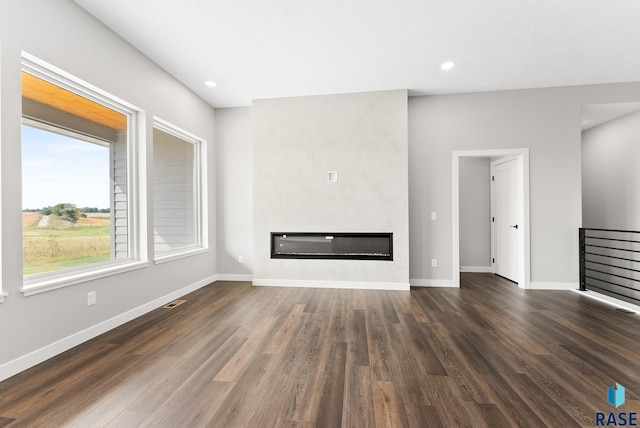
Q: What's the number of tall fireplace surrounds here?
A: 1